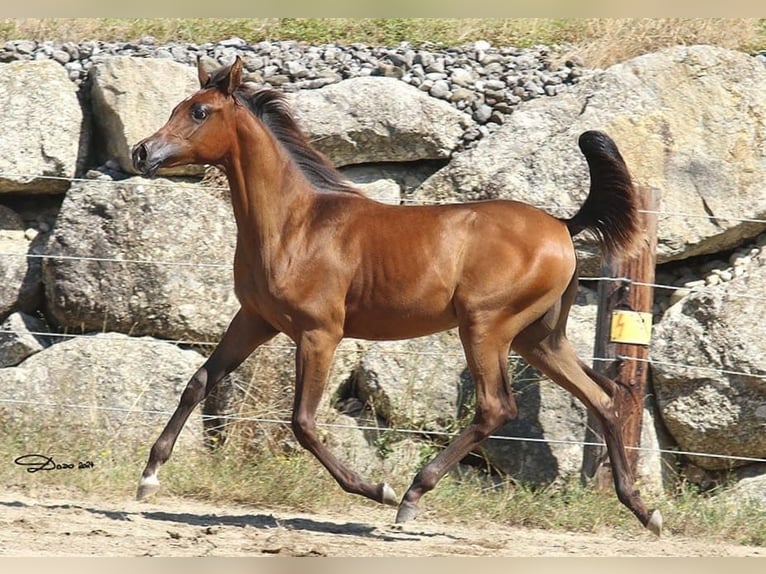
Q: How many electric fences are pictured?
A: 1